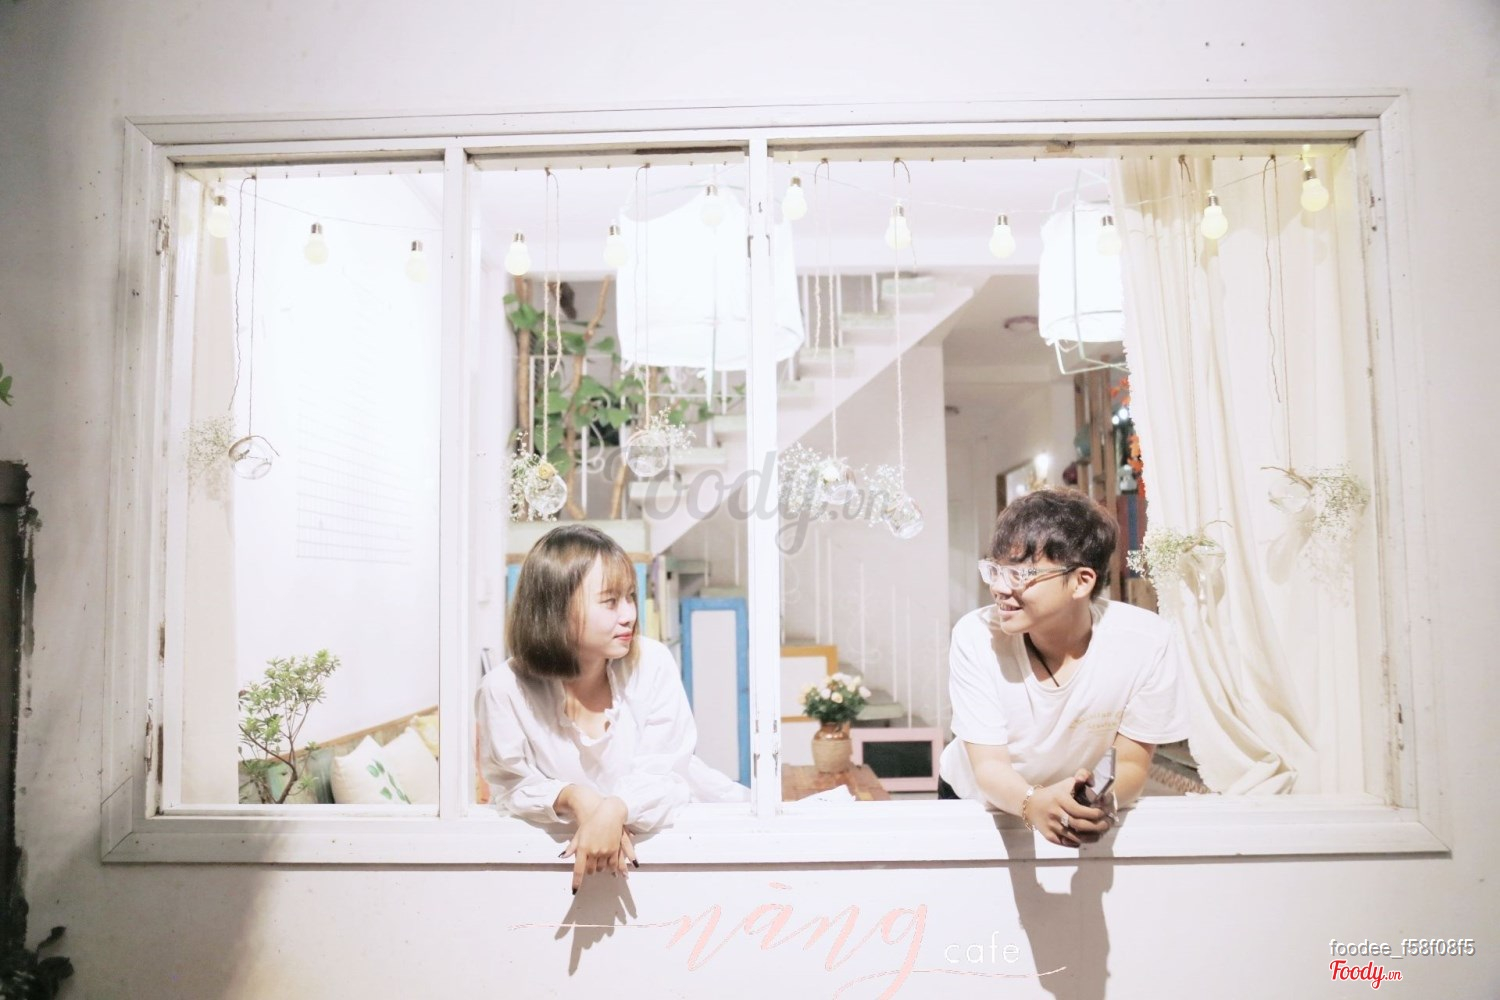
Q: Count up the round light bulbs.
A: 12